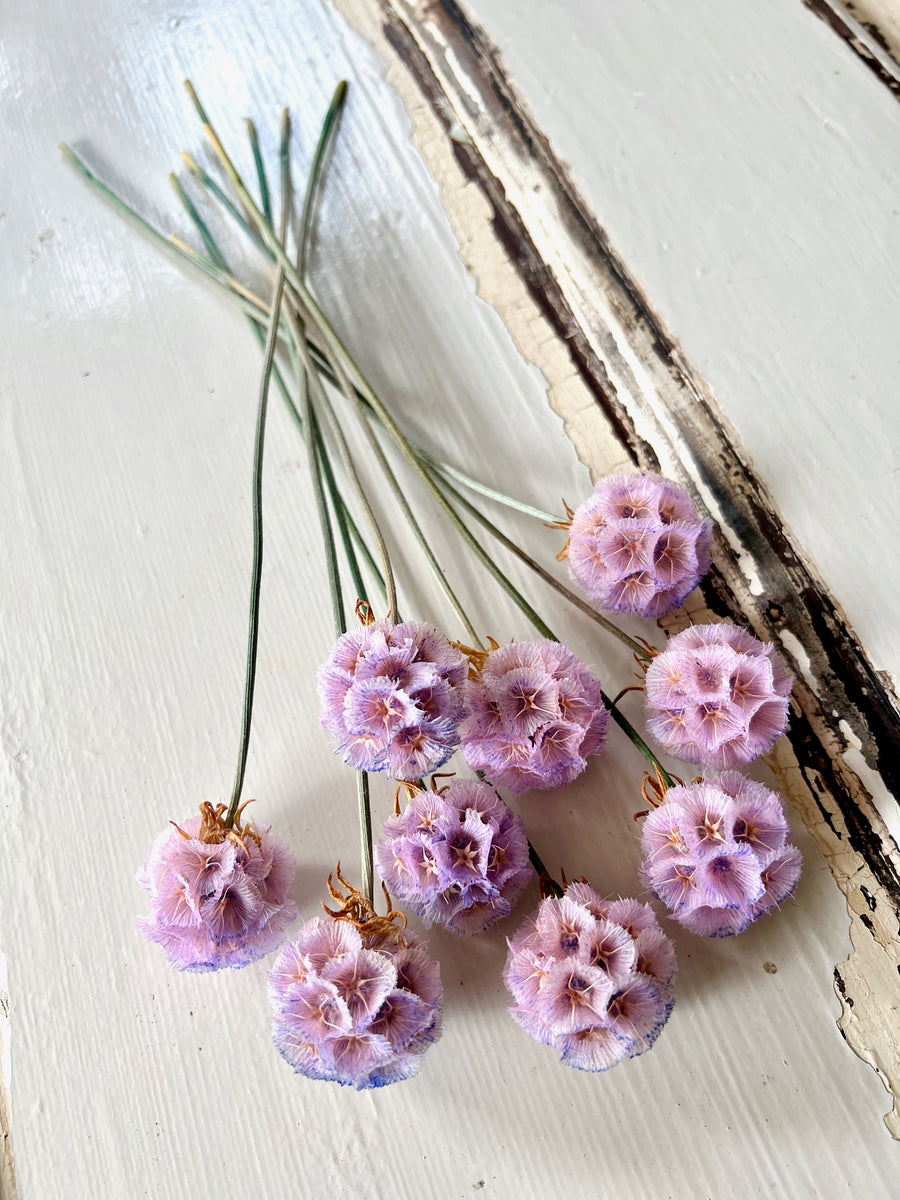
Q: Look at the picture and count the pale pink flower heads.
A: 9